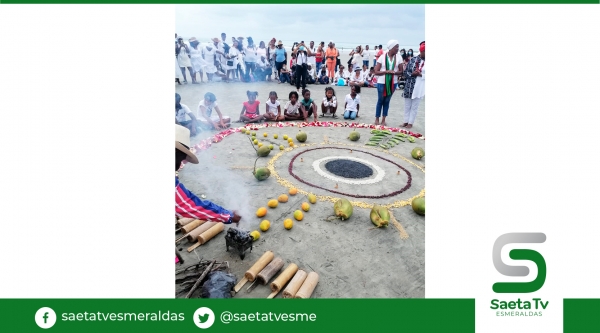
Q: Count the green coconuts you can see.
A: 8